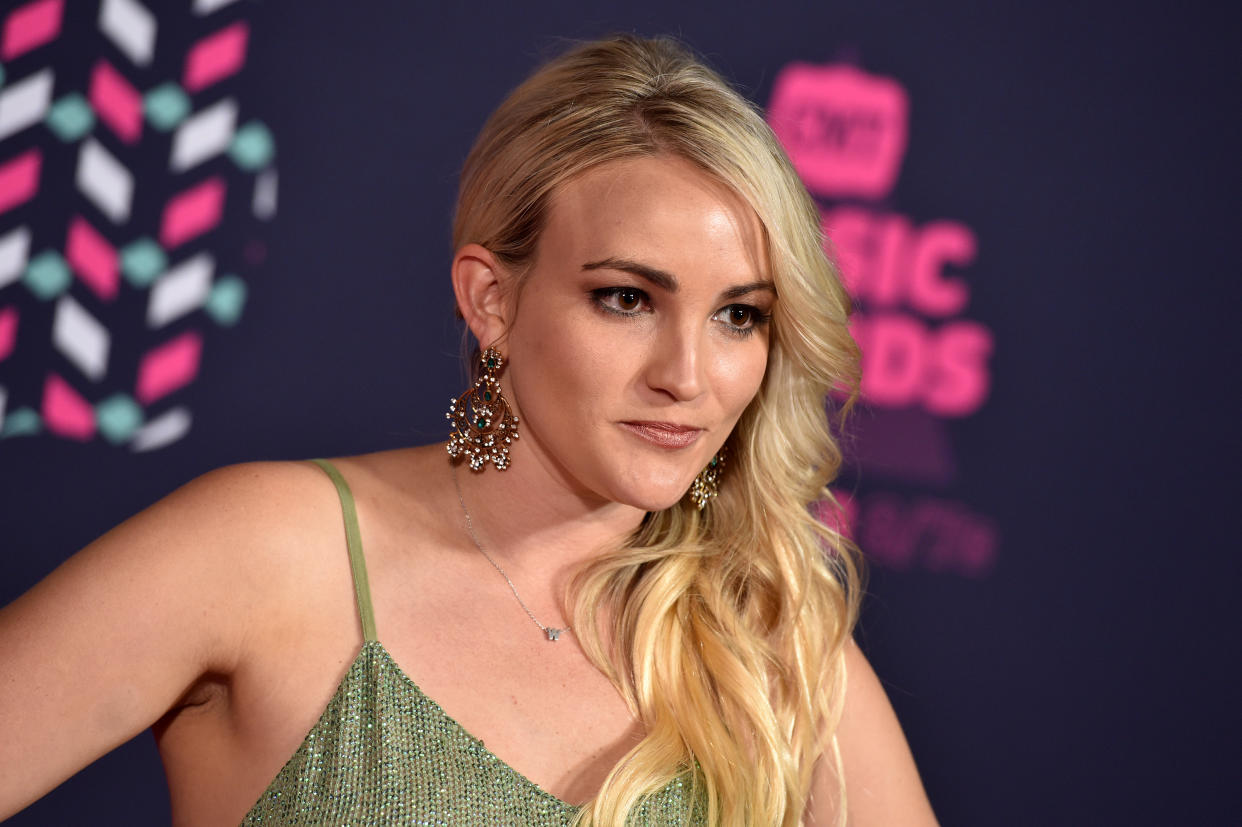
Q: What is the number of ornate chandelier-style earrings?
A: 2